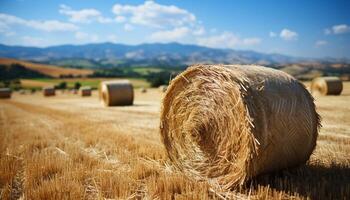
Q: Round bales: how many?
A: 6